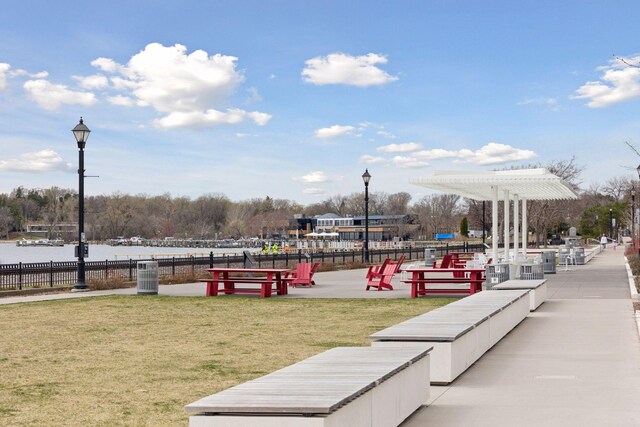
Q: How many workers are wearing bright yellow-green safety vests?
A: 2